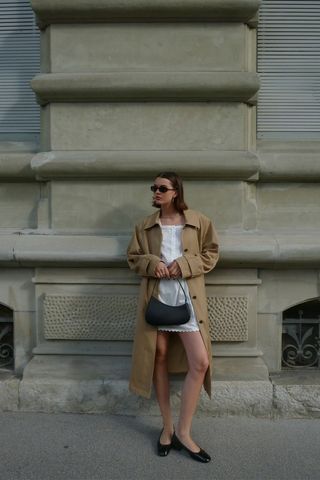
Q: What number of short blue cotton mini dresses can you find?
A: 0